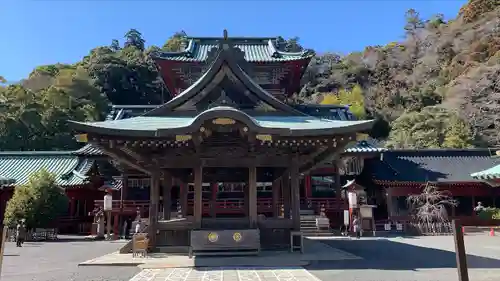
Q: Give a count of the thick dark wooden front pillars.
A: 4